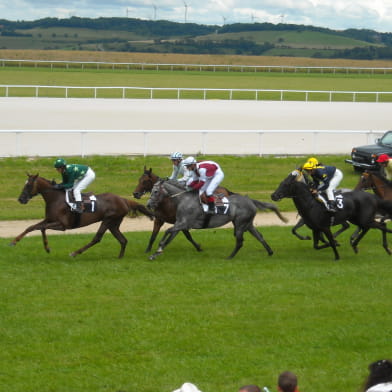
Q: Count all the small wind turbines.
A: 6